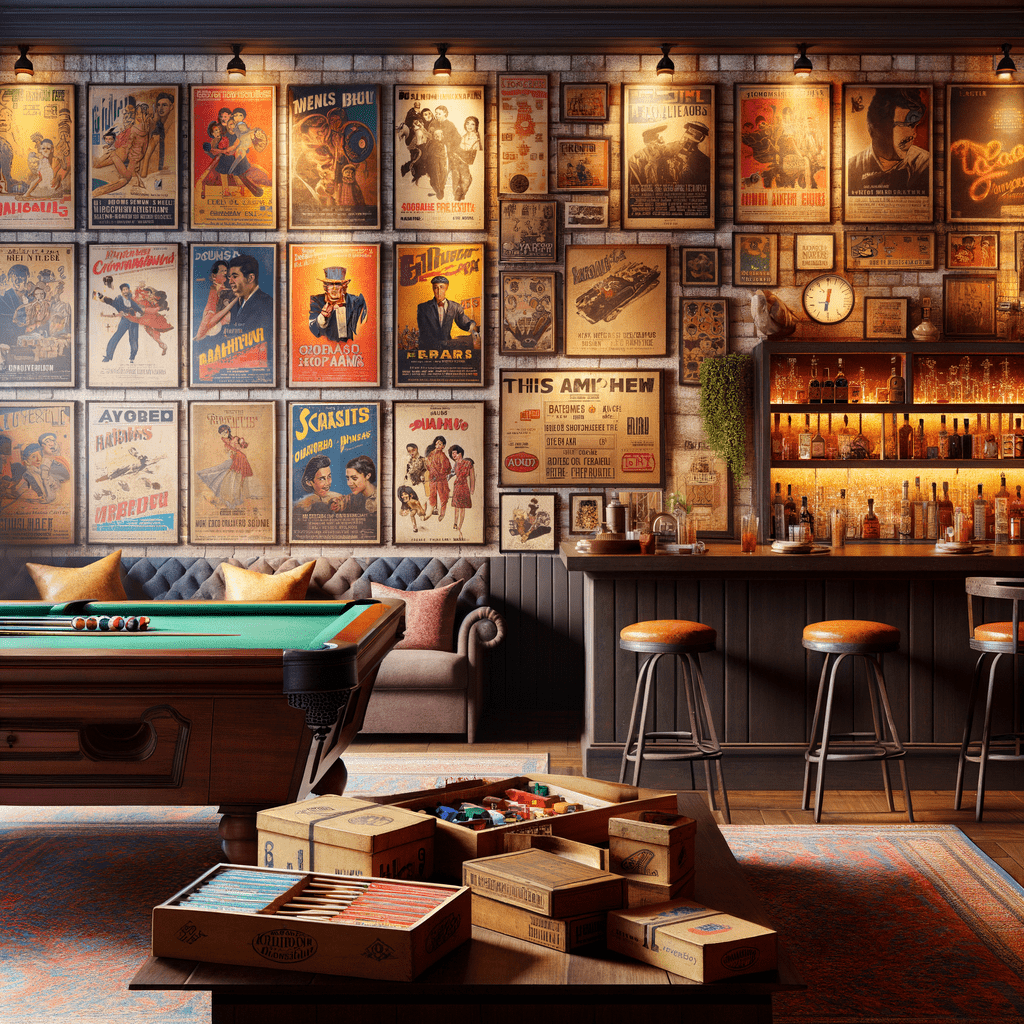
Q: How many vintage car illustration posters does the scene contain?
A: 1